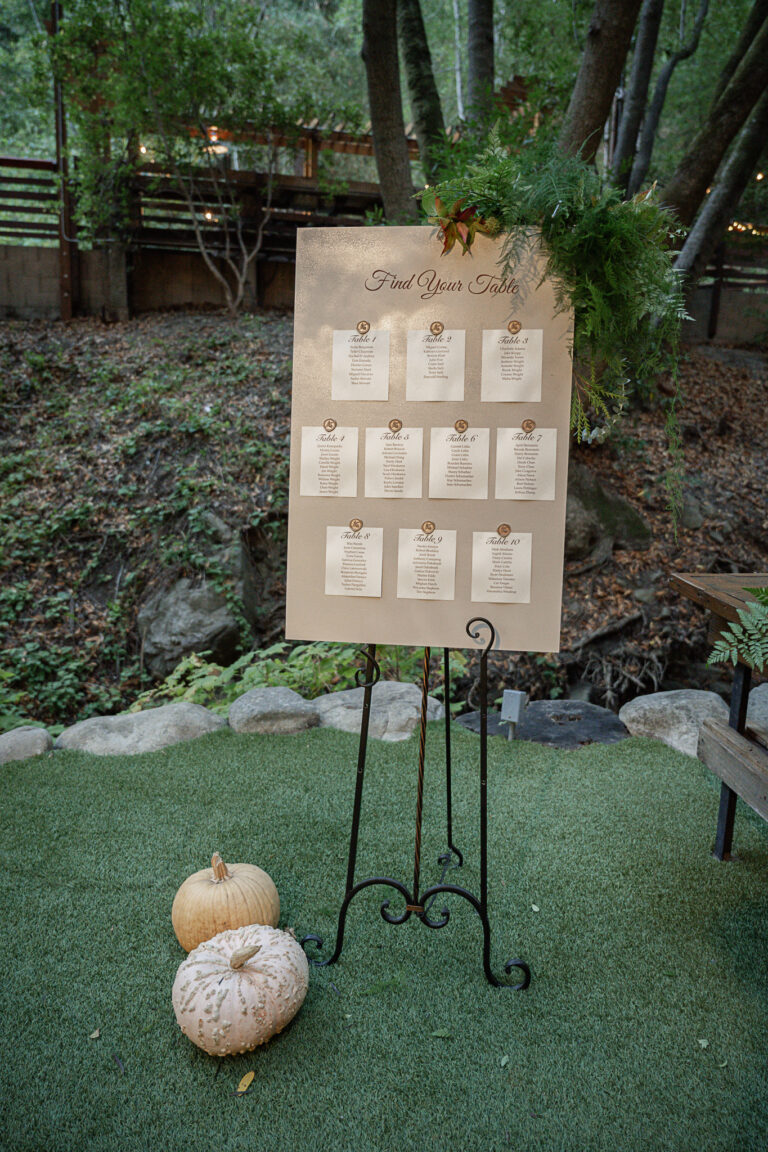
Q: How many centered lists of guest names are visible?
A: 10